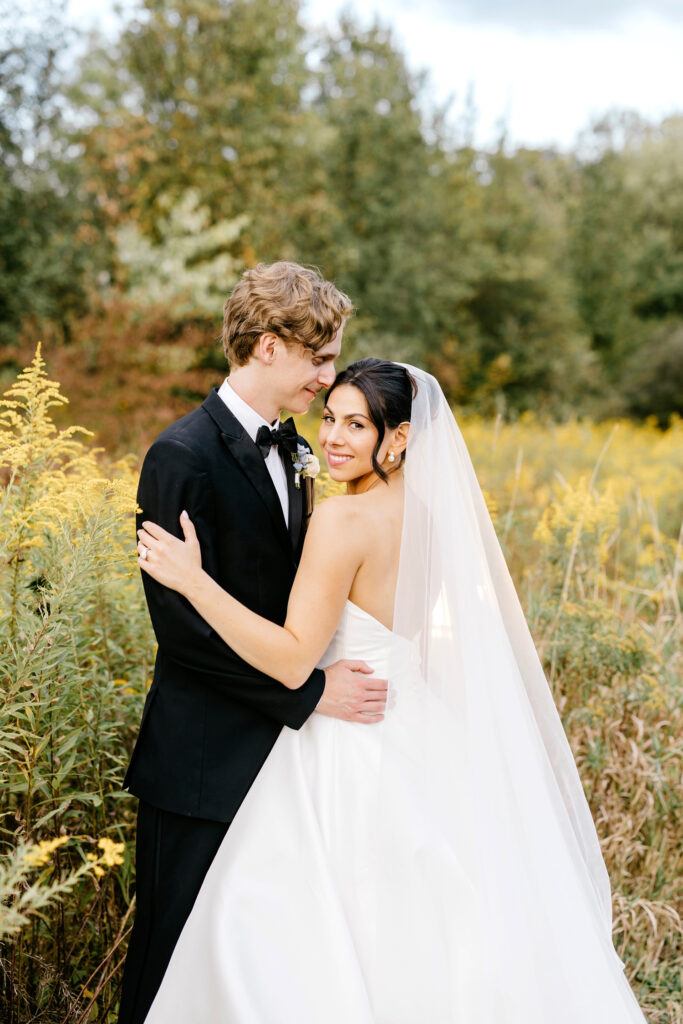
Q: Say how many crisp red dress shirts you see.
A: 0